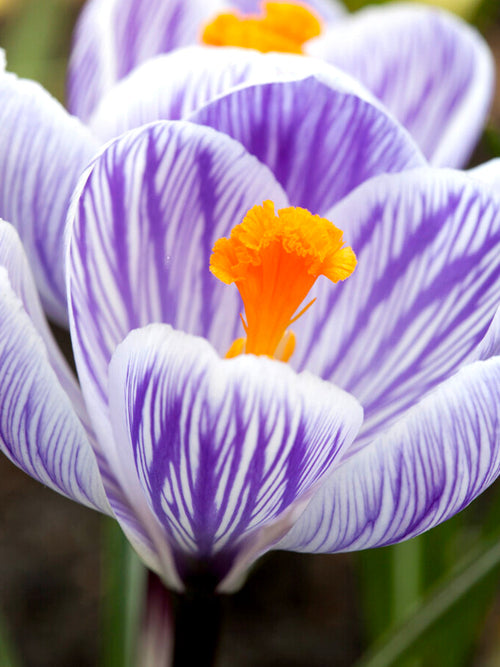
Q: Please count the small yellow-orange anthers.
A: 2